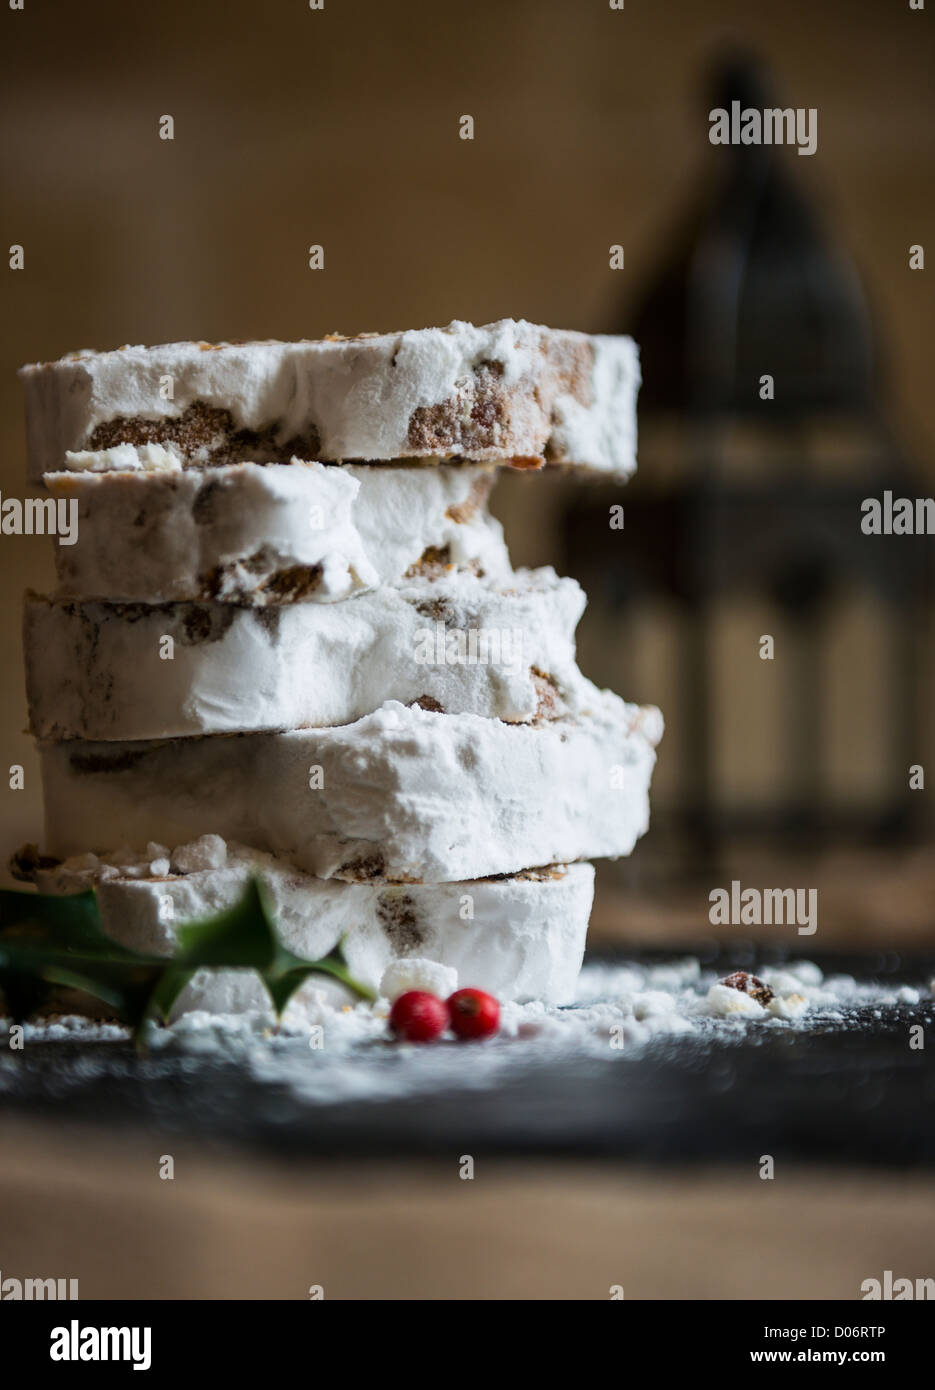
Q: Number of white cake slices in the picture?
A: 5